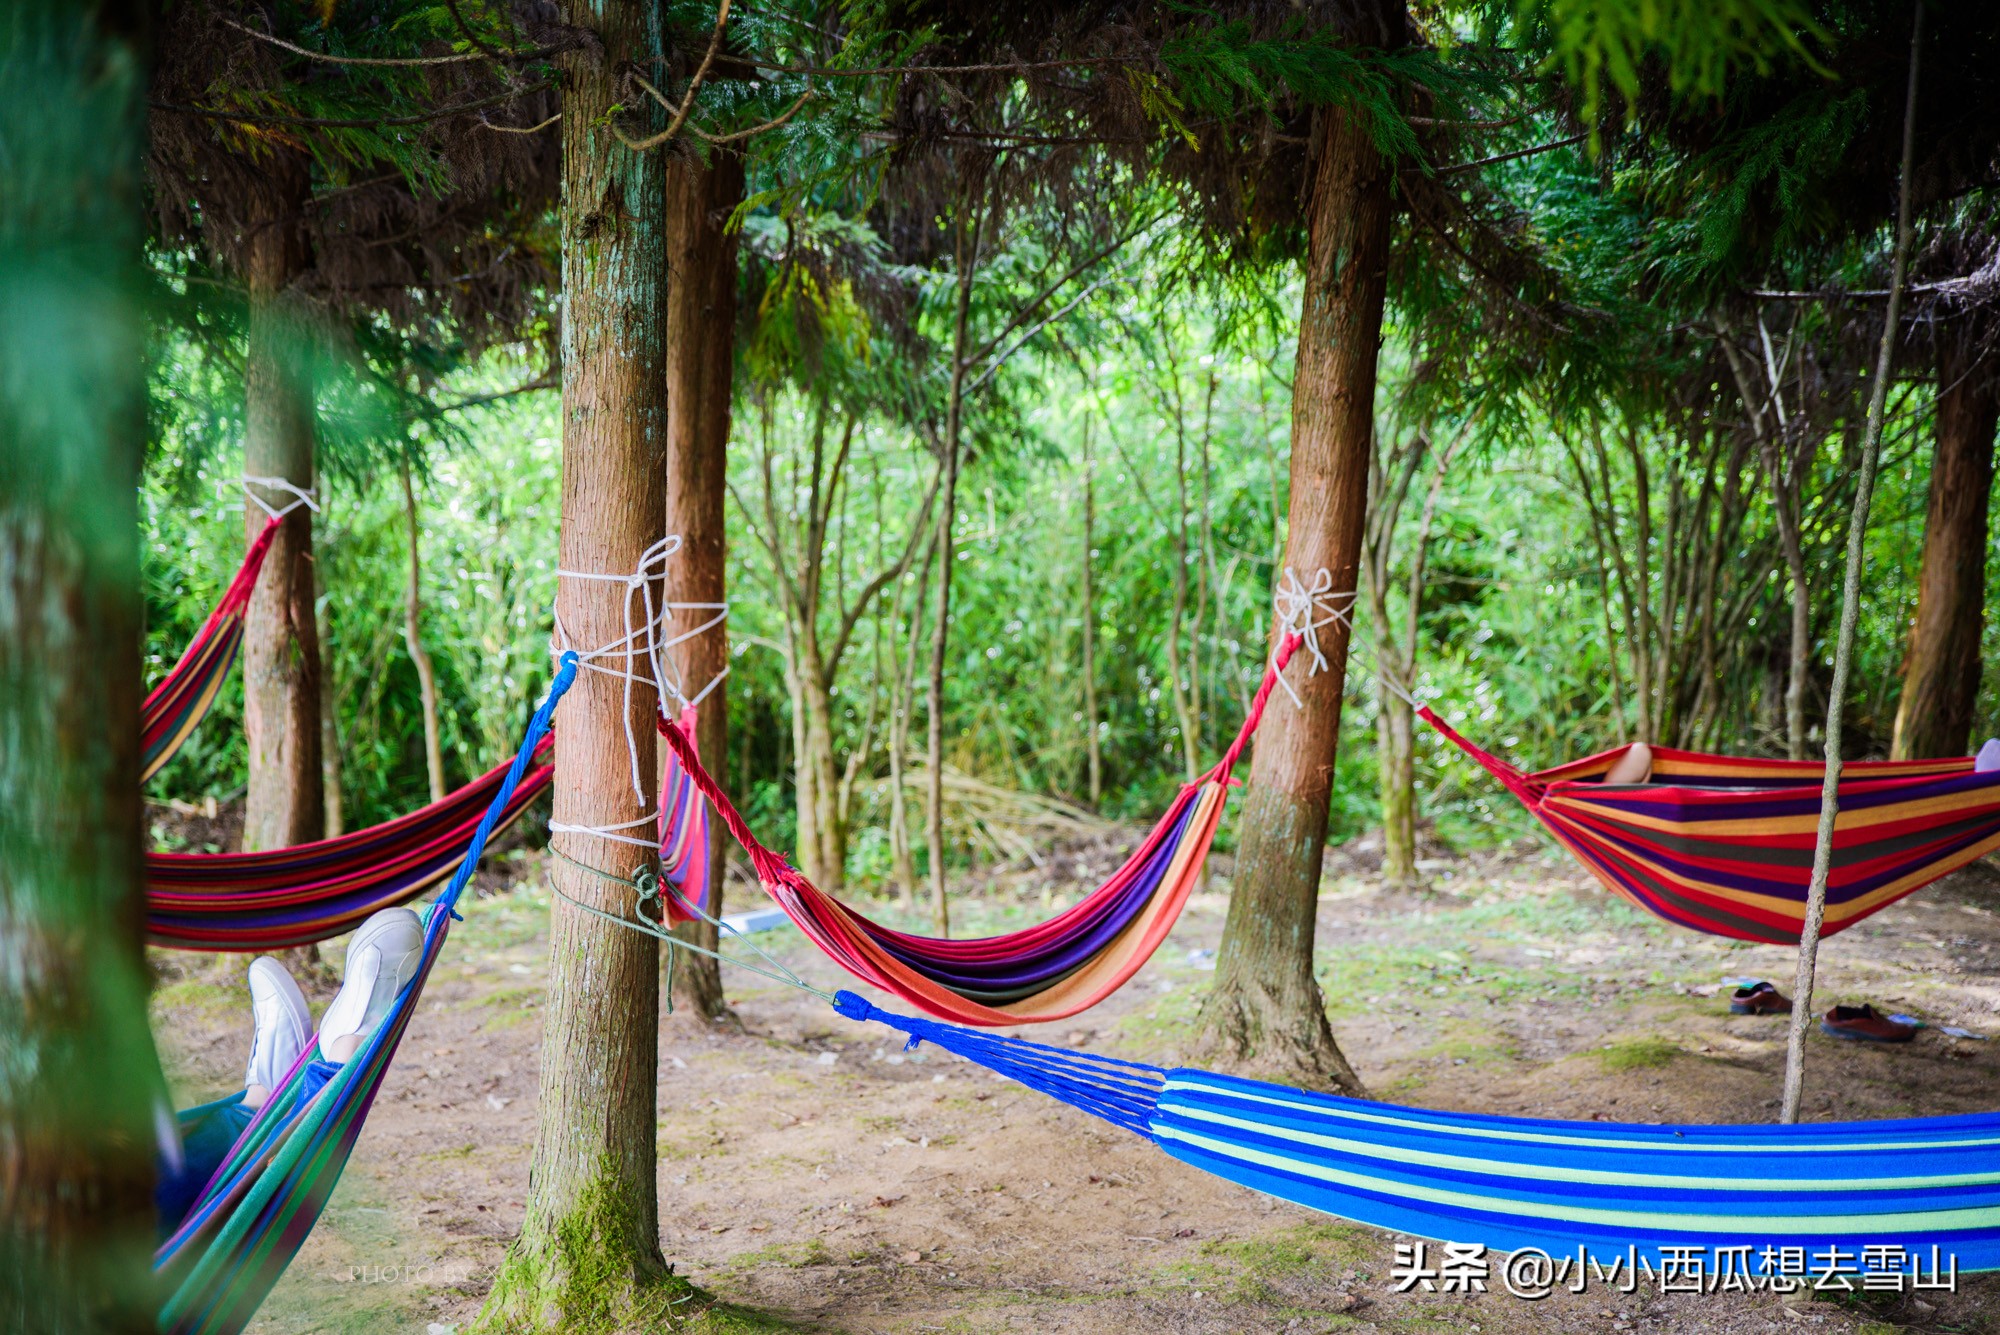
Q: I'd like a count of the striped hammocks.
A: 7